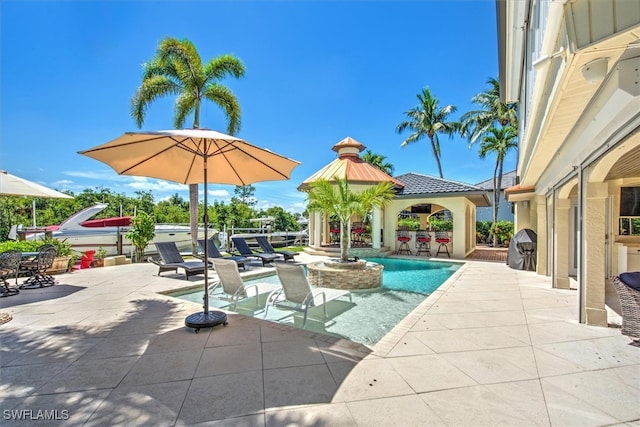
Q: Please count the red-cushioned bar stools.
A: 5